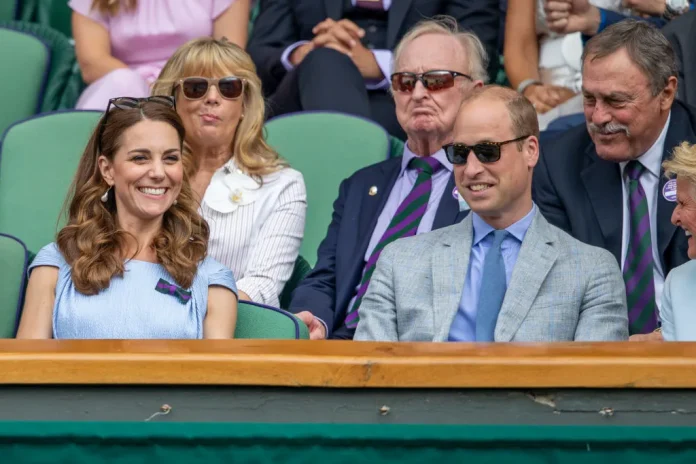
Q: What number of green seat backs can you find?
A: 5